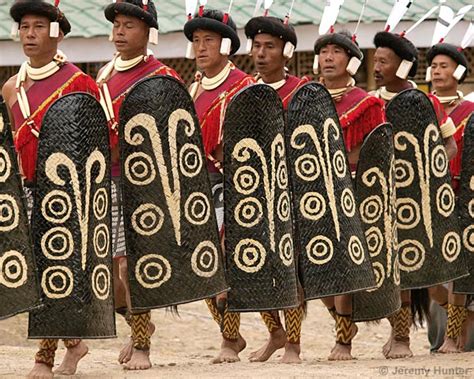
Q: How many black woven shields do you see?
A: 8